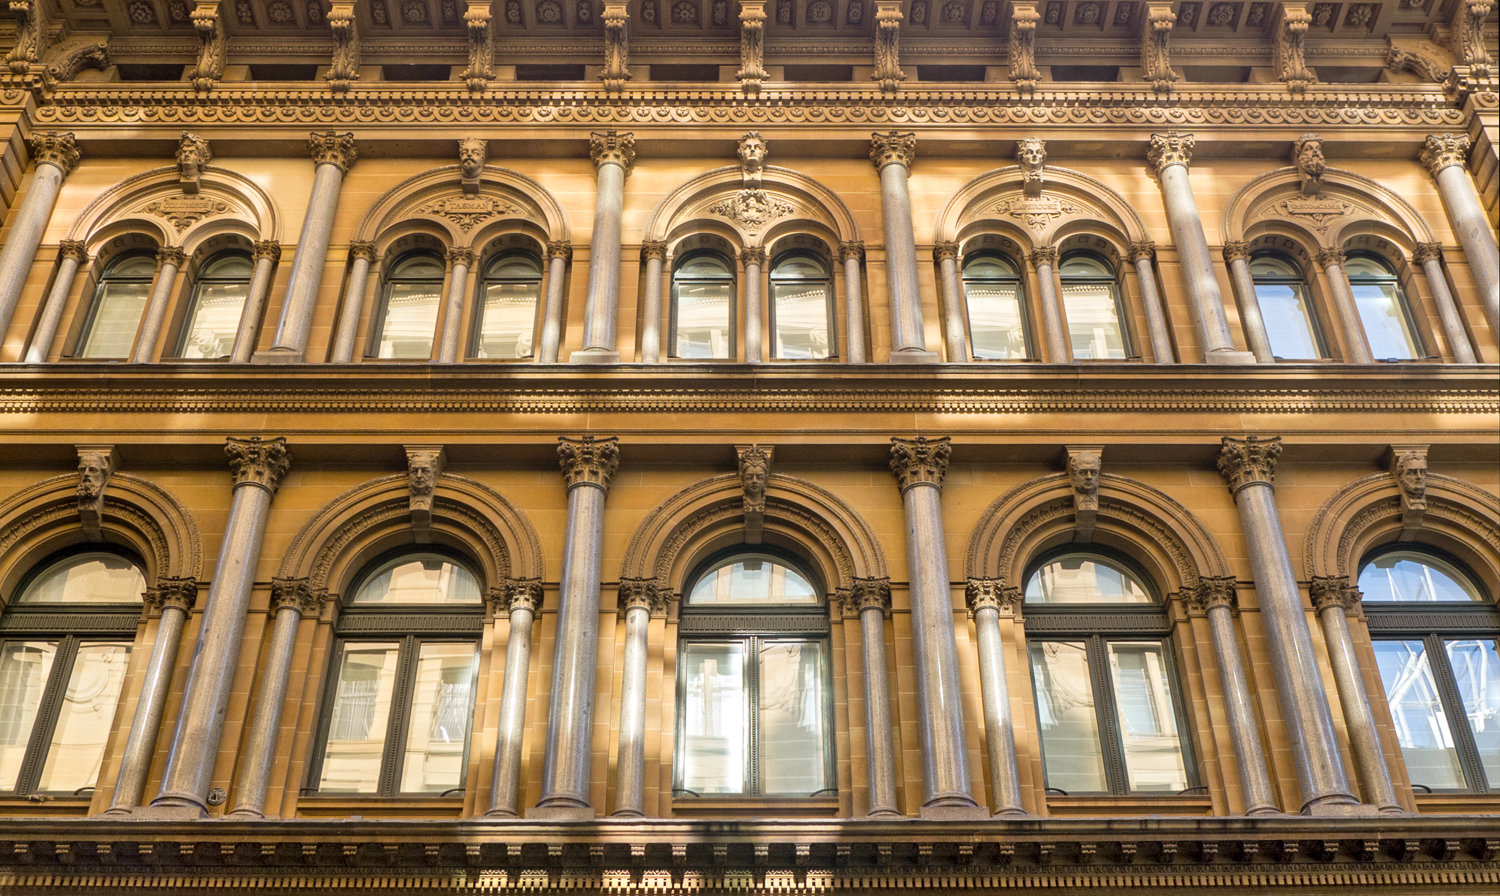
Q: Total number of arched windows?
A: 15